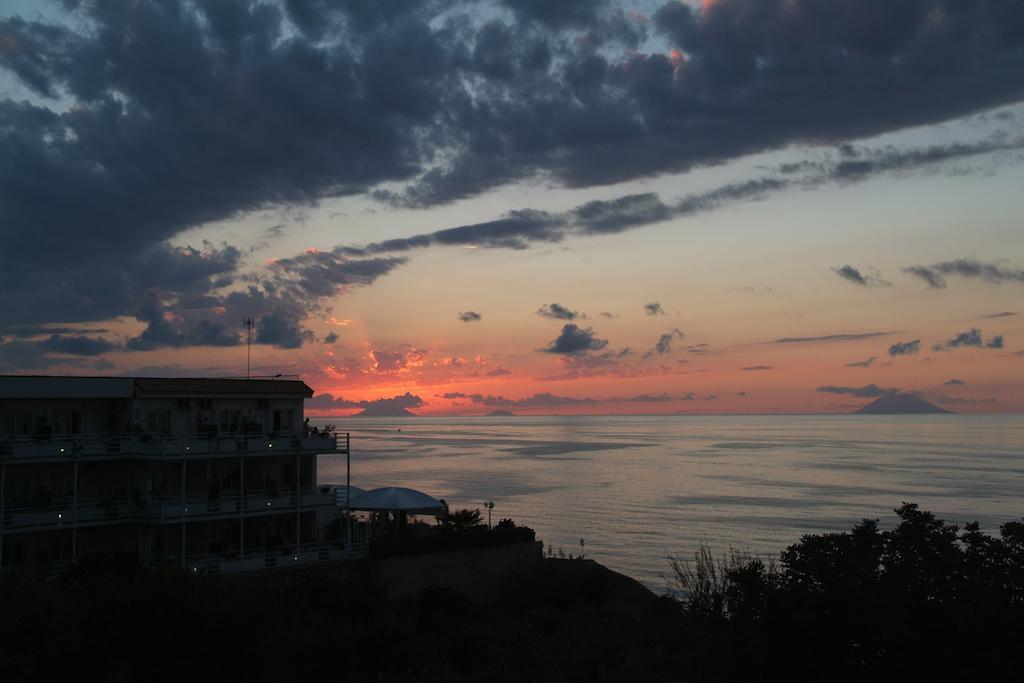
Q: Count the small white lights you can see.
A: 8